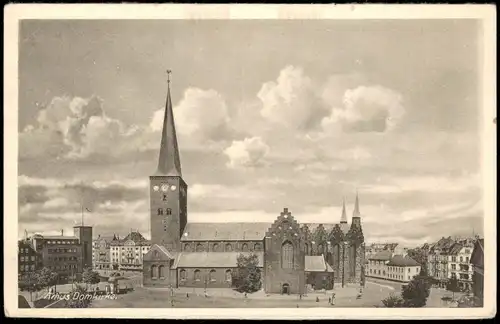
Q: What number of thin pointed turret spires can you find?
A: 2